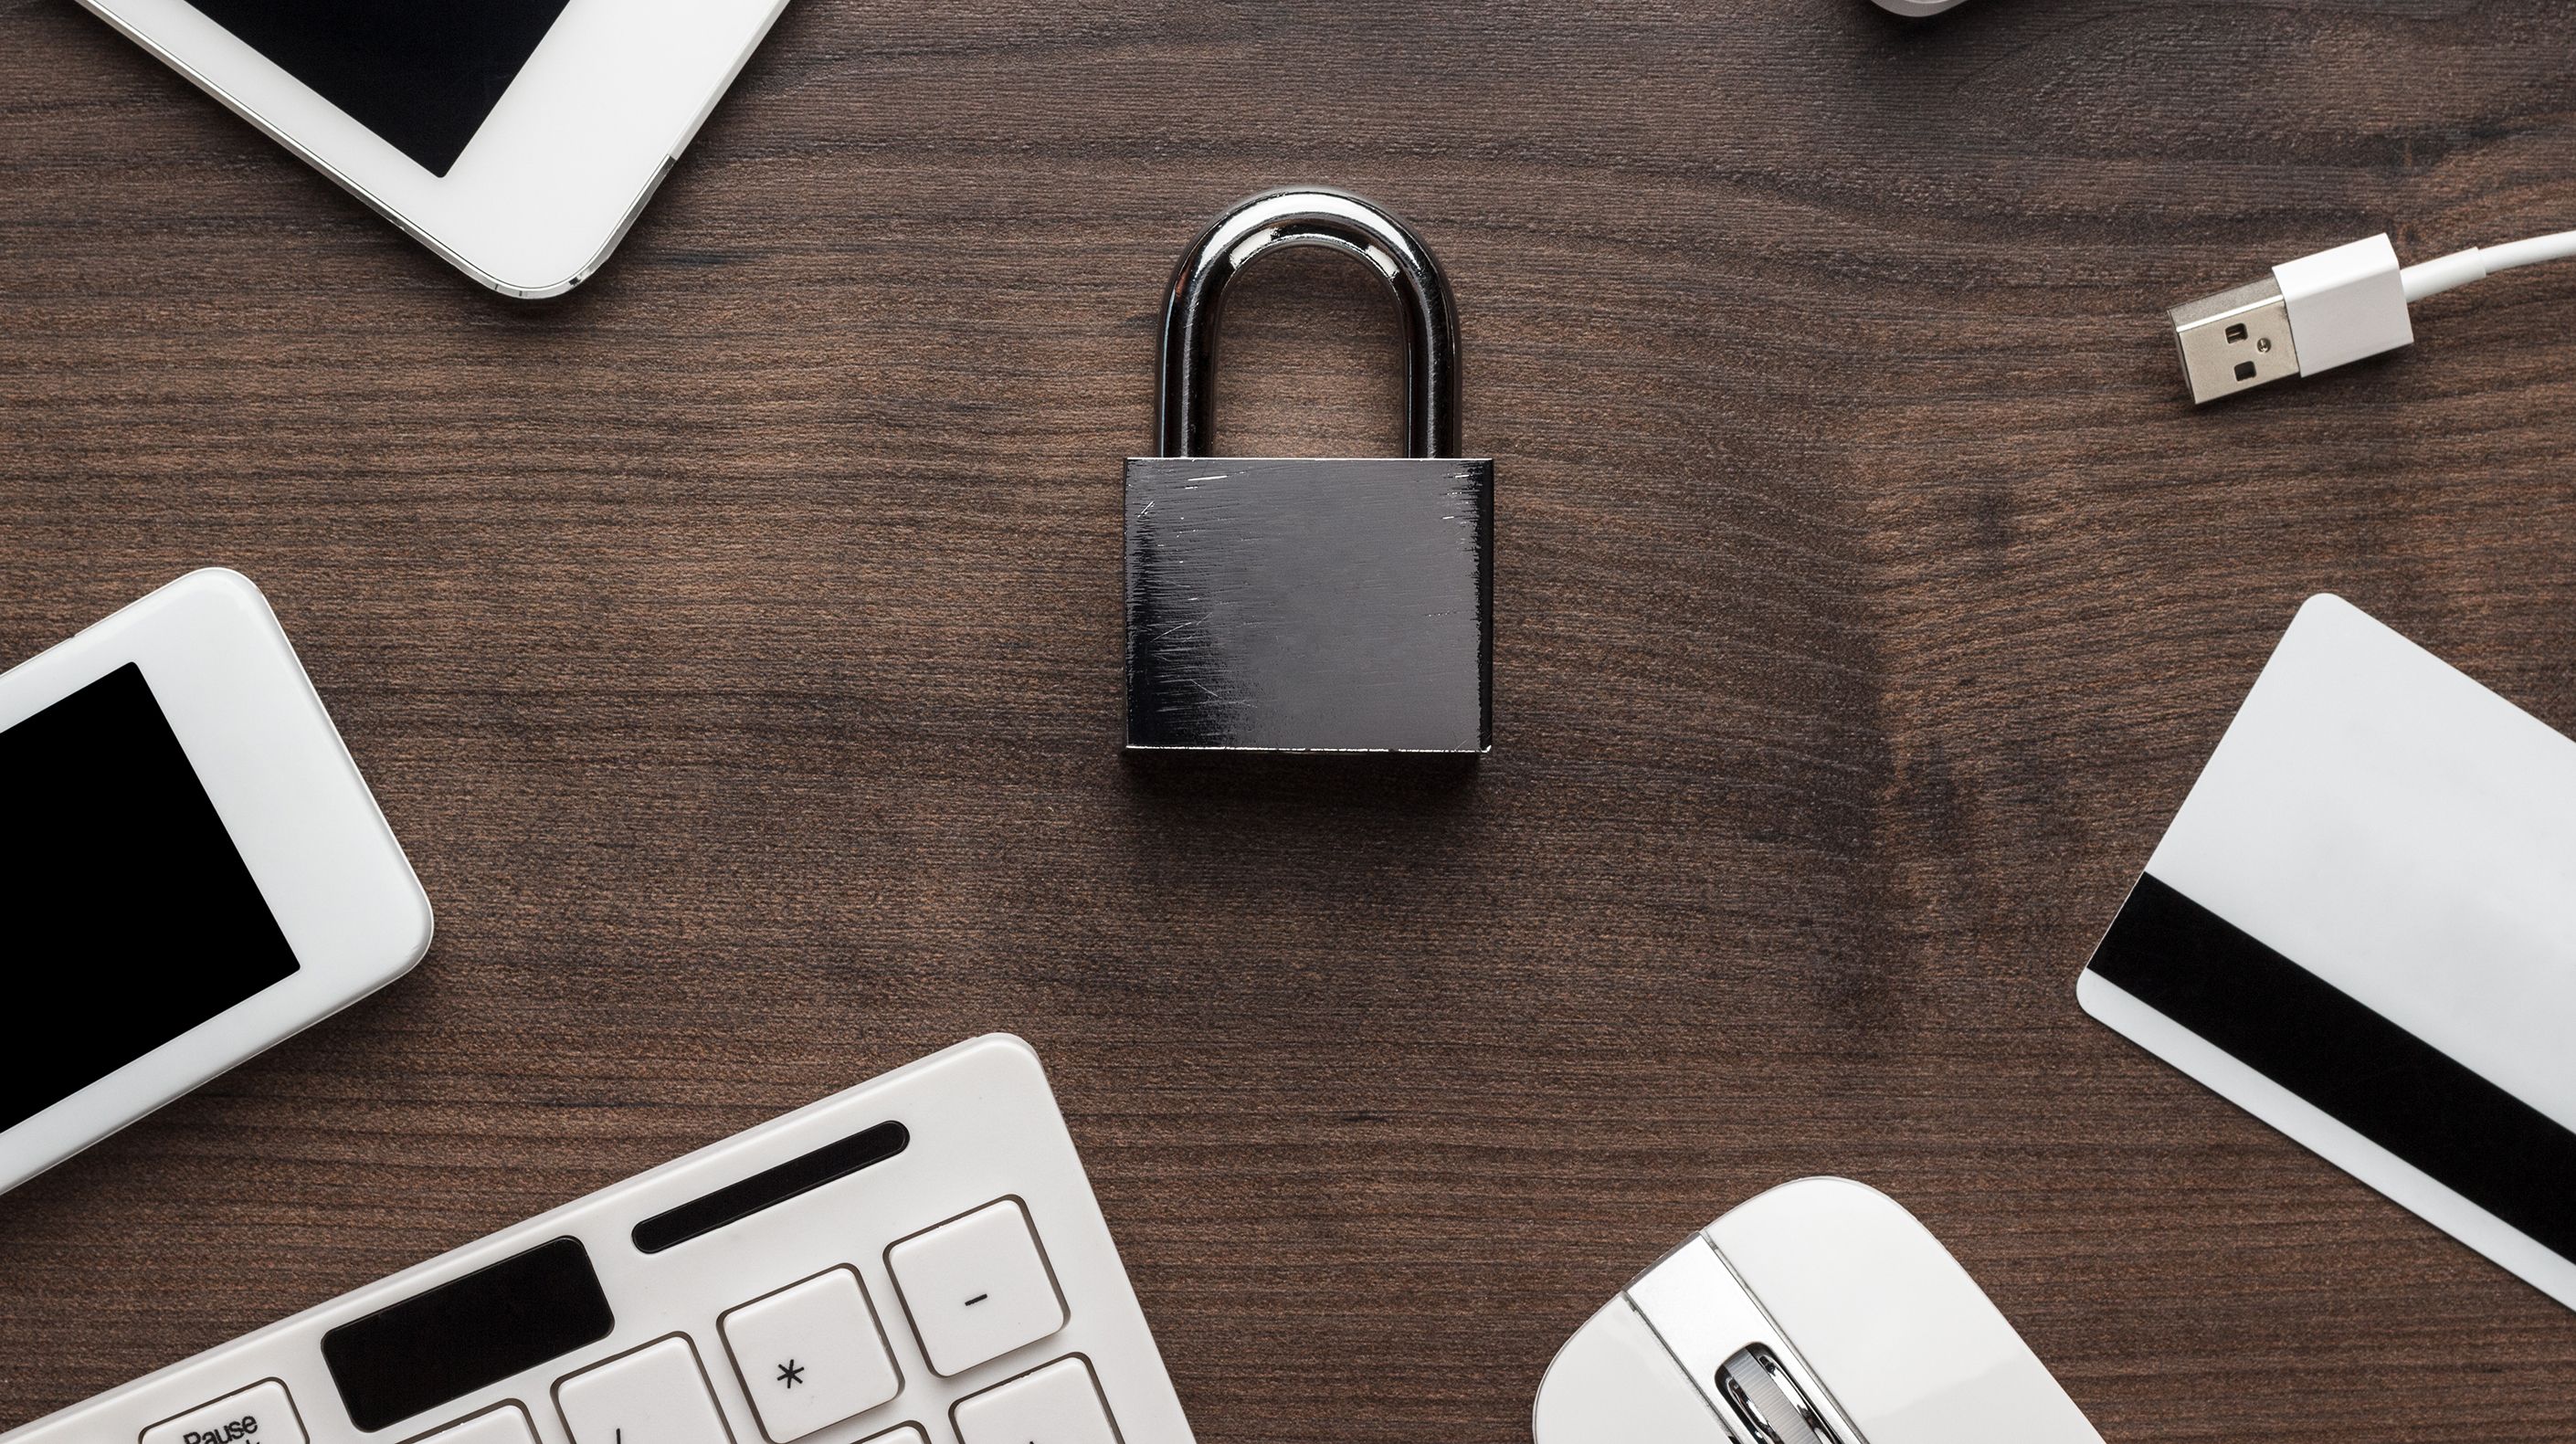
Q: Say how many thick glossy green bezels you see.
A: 0